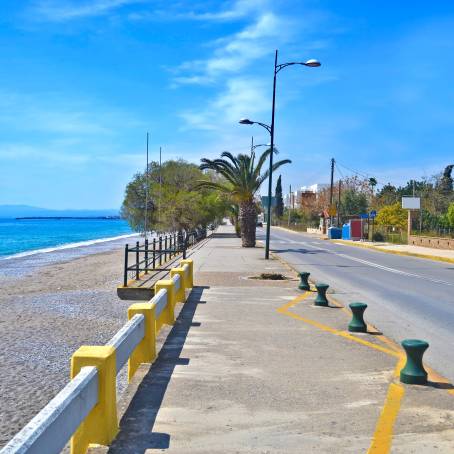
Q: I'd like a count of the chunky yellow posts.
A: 5